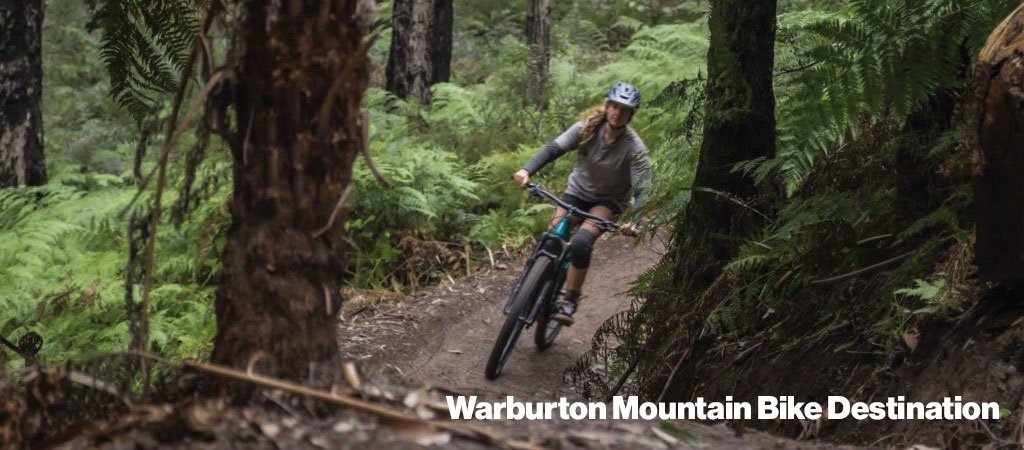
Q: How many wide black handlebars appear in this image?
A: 1